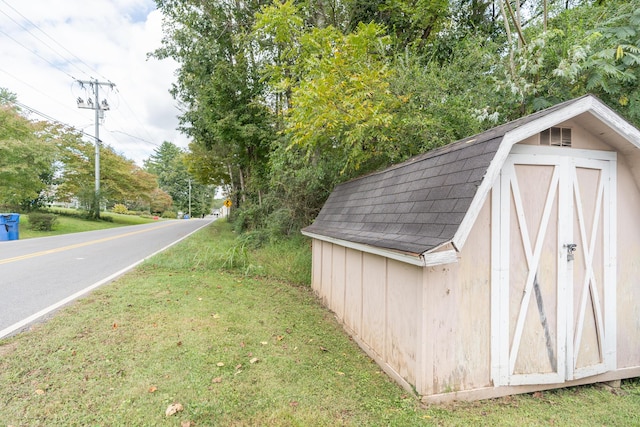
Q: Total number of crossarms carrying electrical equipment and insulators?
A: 2